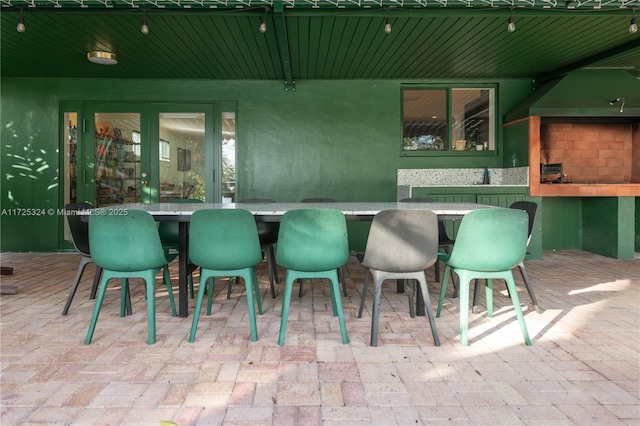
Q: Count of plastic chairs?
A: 11